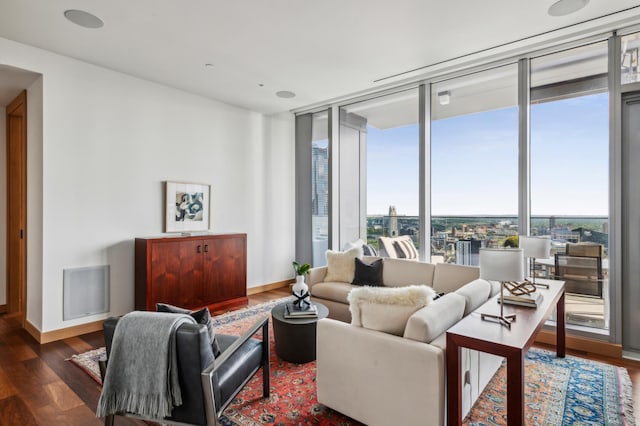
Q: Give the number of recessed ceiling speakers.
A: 3